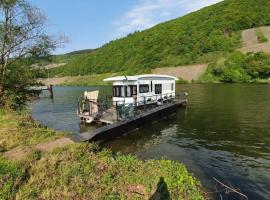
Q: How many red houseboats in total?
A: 0